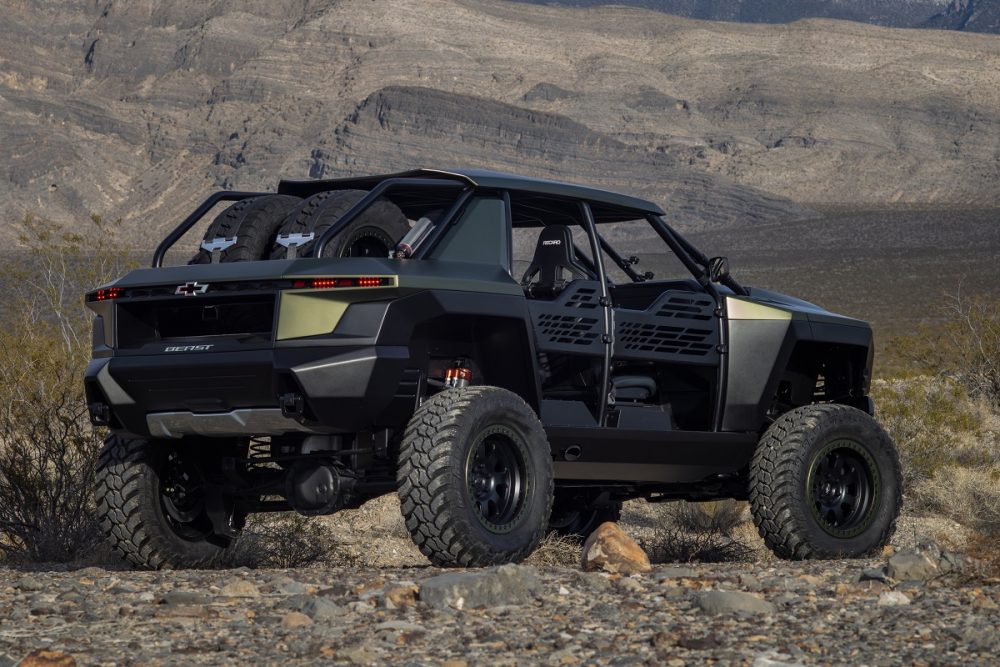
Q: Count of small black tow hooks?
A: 2